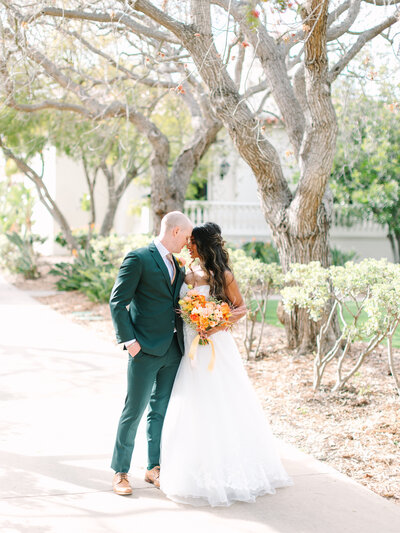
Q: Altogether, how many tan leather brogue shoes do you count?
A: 2